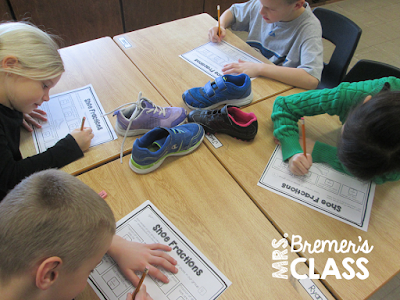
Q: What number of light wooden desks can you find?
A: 4